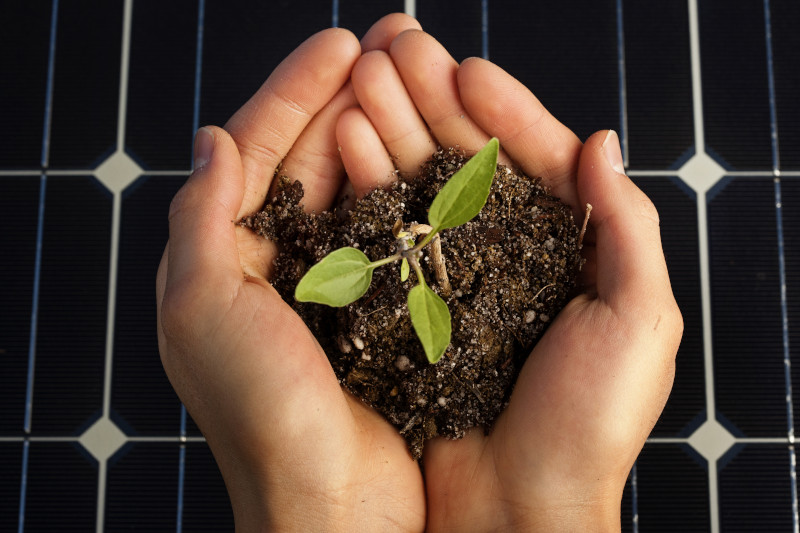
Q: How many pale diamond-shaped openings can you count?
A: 4